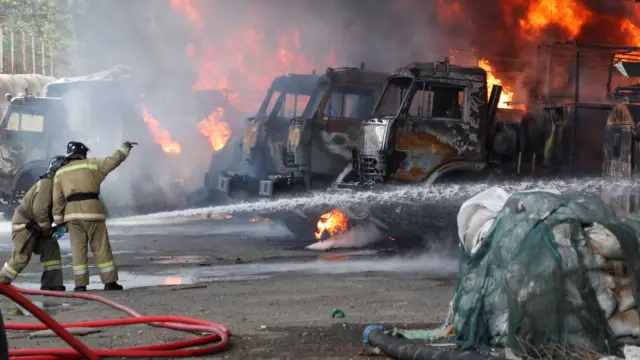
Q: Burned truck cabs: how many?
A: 3